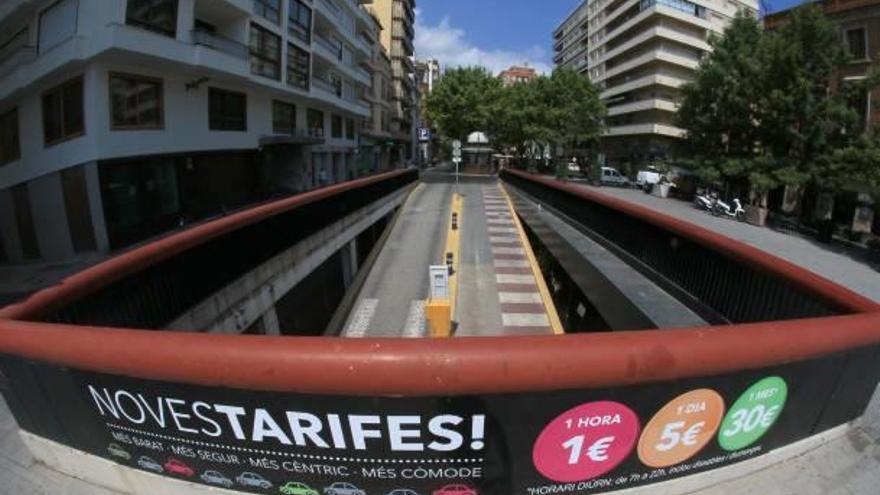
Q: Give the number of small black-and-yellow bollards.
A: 2